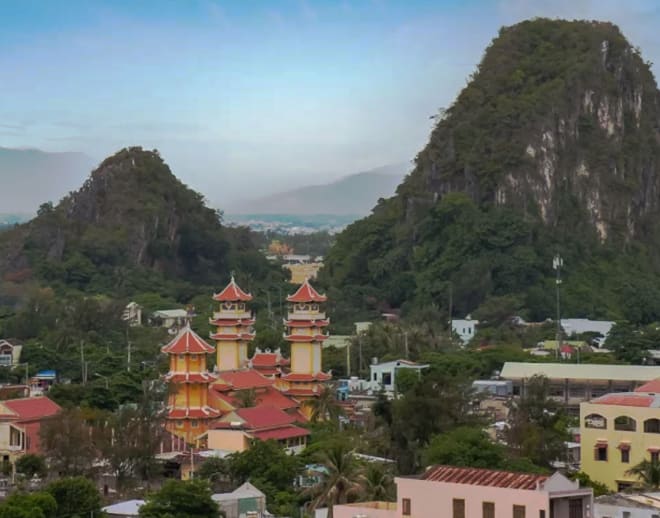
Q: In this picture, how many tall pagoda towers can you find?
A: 3